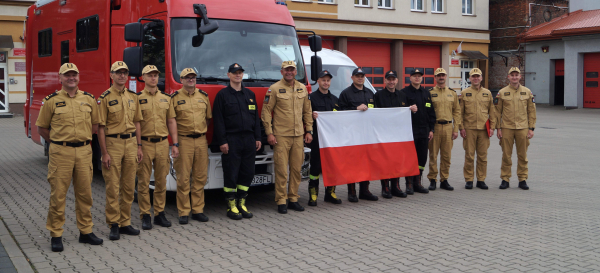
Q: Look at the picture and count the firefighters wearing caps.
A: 13